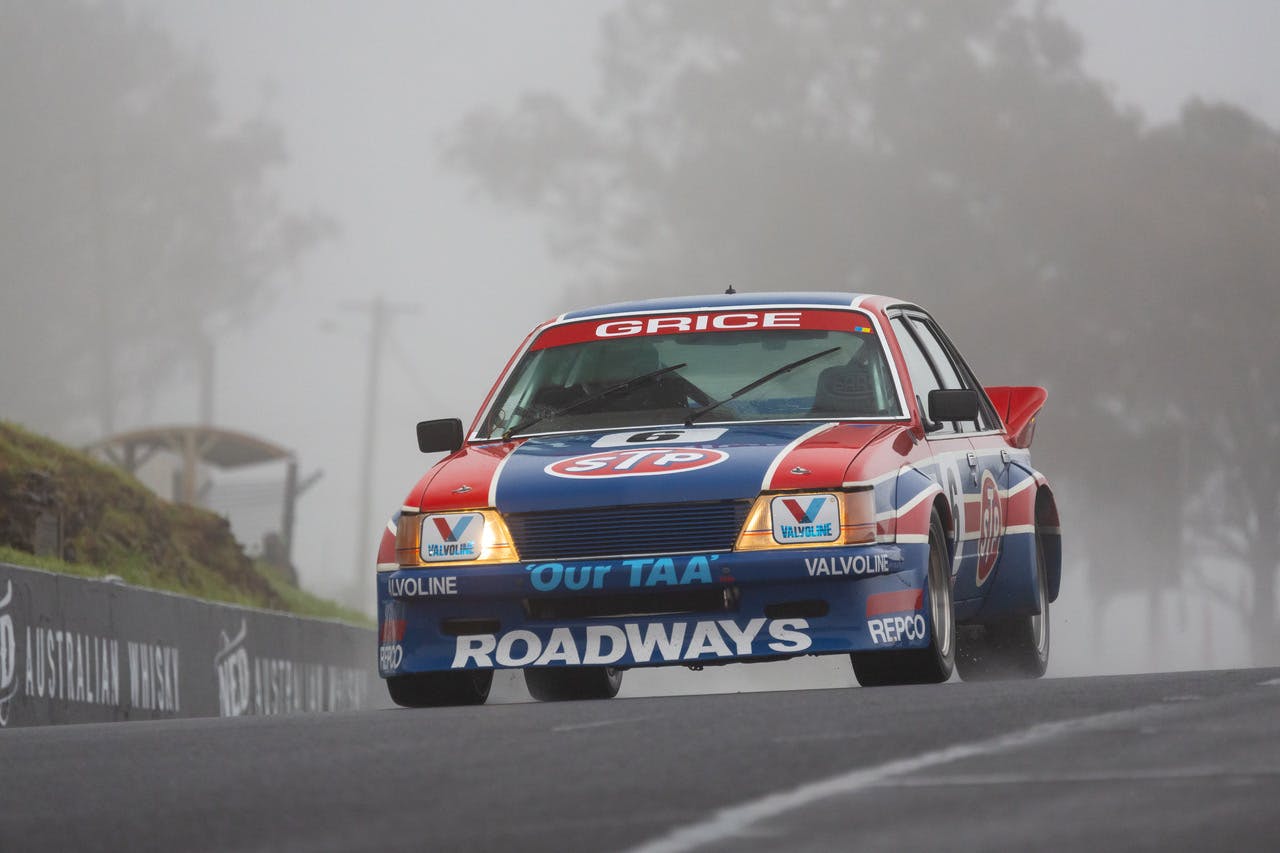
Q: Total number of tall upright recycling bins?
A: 0